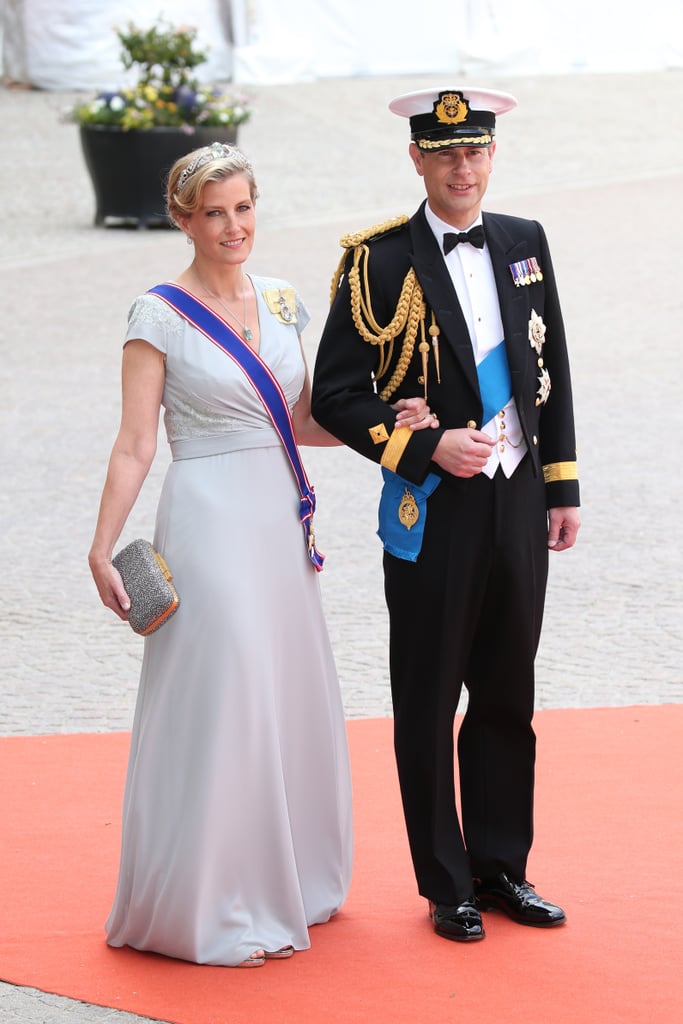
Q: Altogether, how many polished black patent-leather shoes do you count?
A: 2